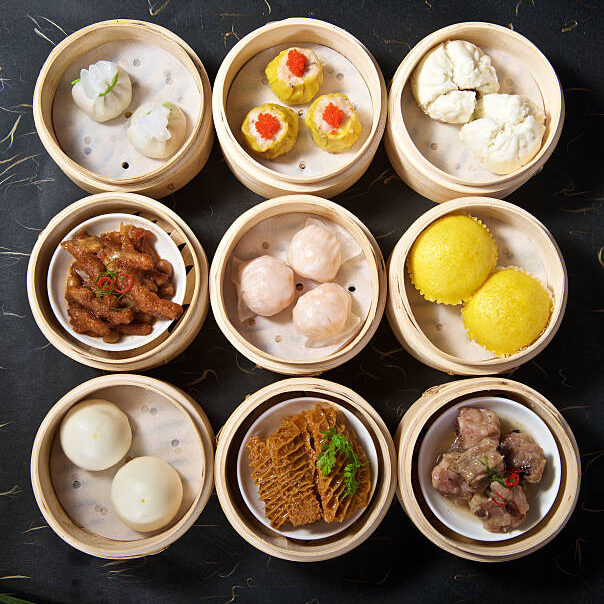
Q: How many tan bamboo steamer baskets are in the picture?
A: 9